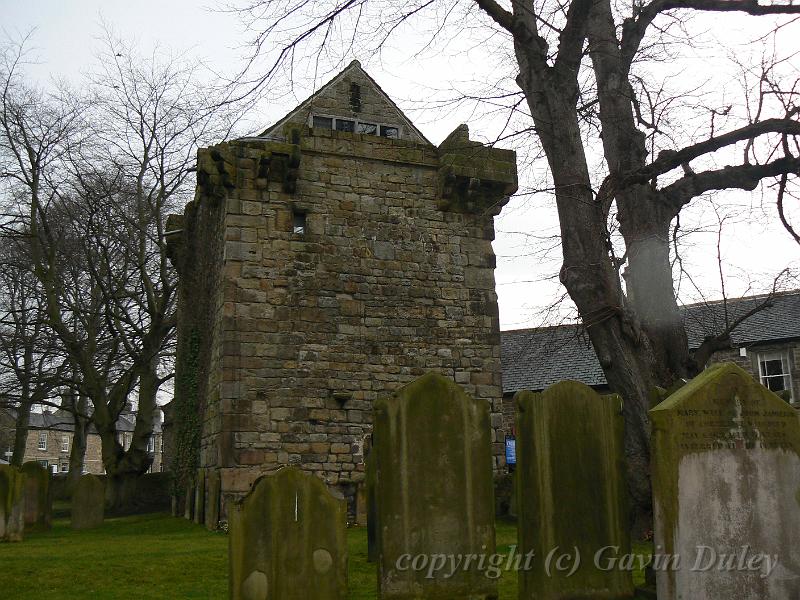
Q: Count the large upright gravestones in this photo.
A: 4